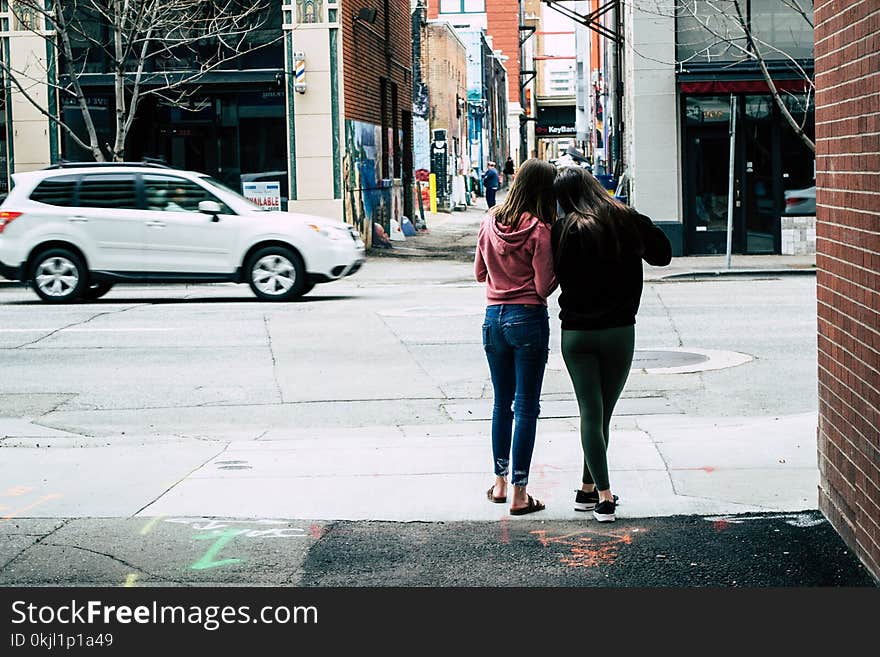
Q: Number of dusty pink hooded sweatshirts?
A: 1